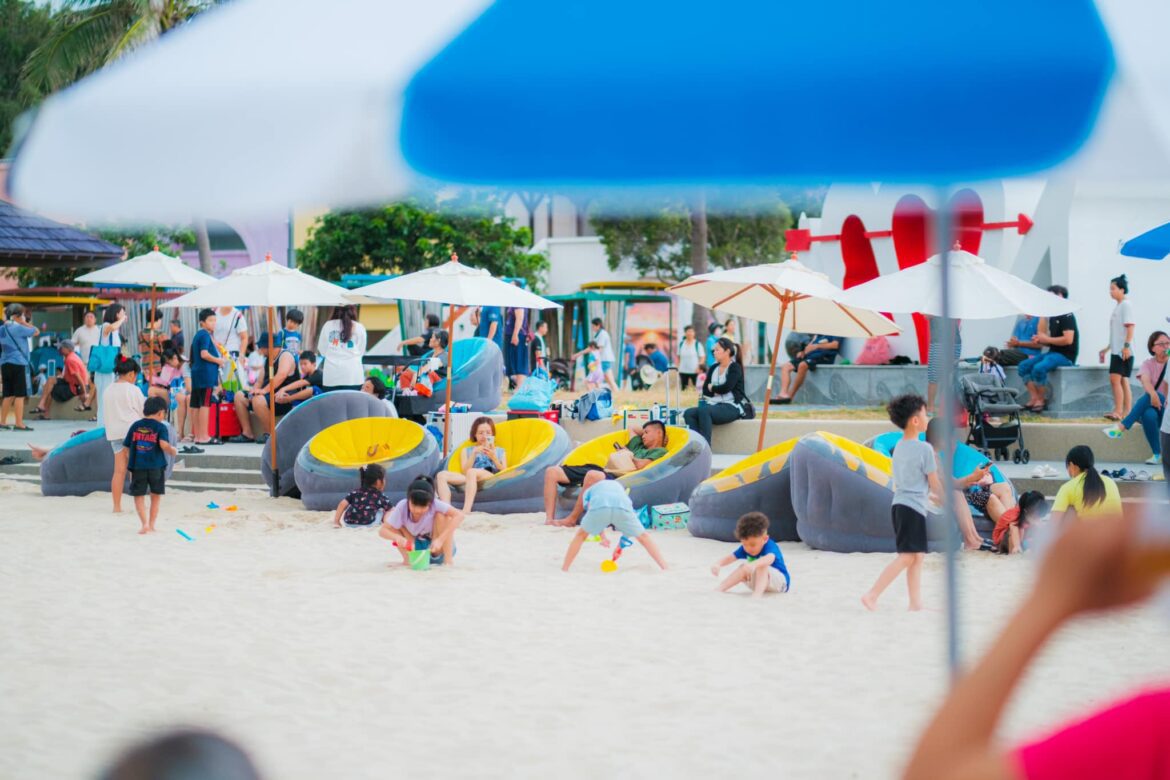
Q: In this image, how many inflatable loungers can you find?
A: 9